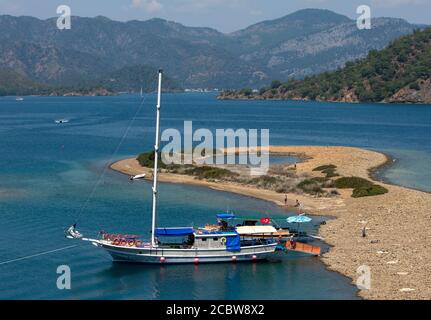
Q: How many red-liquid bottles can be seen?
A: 0